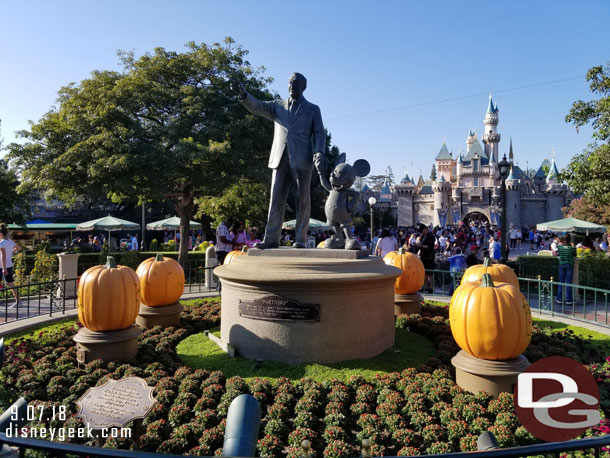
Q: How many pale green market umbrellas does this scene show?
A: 4